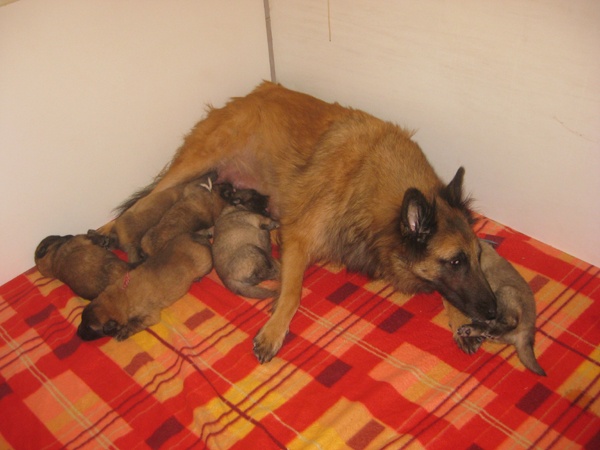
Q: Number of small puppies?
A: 6